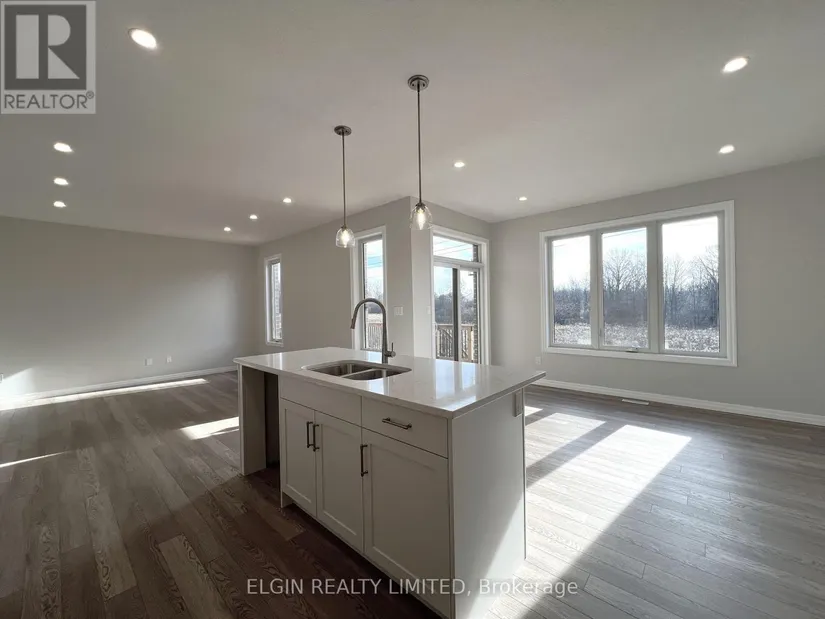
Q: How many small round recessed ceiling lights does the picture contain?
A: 11